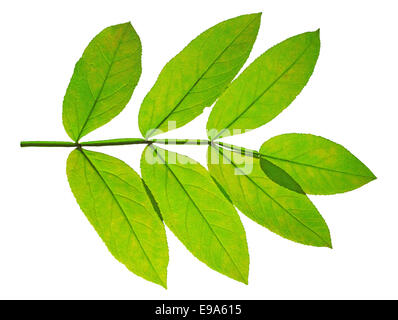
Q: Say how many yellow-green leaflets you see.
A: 7